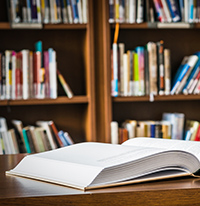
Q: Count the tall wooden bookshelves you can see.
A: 2